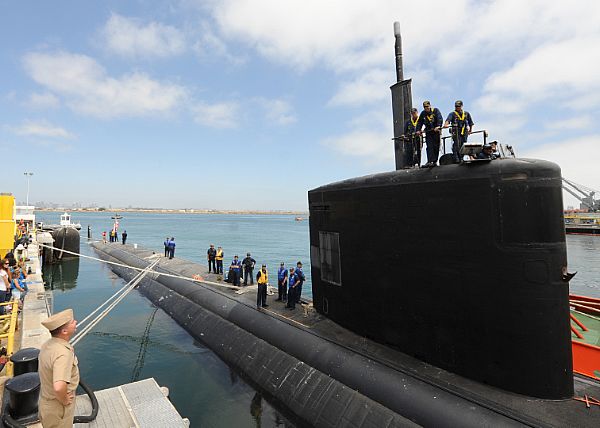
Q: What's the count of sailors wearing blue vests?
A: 6